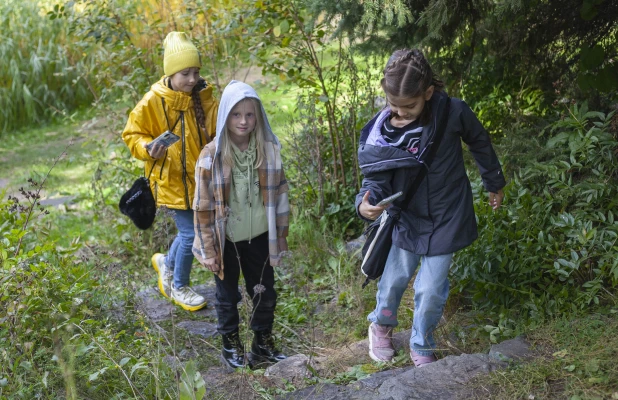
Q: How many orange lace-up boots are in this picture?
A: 0